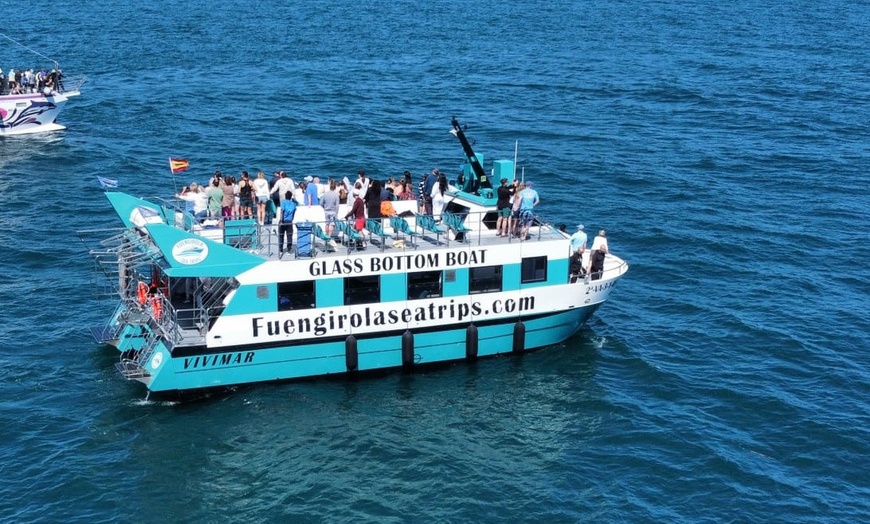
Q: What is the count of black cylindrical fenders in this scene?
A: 4